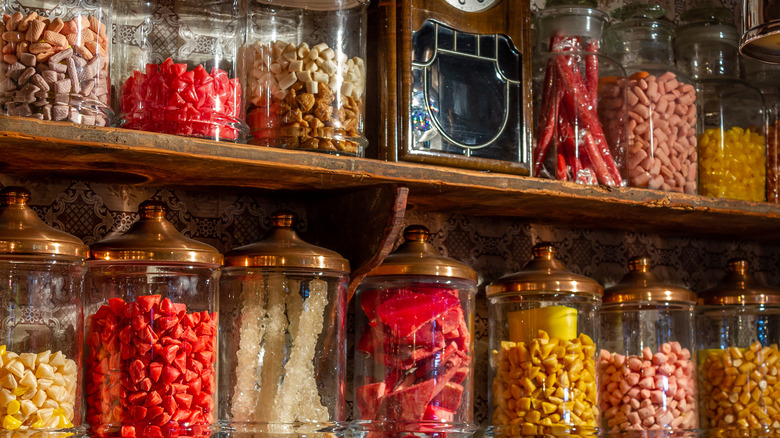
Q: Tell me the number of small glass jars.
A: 14